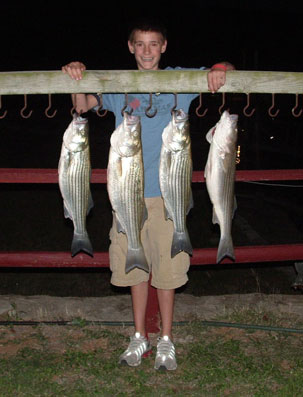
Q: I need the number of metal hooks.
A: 13